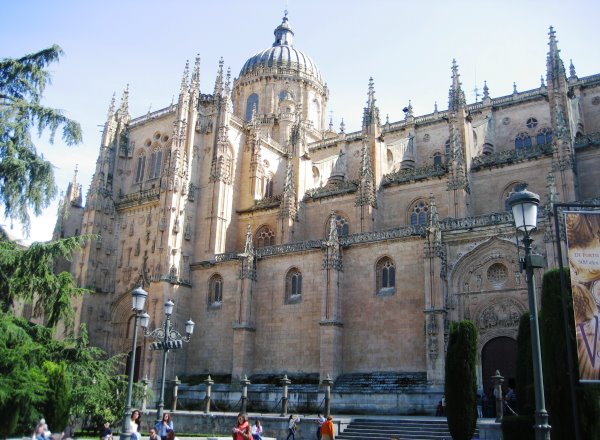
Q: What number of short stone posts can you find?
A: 7